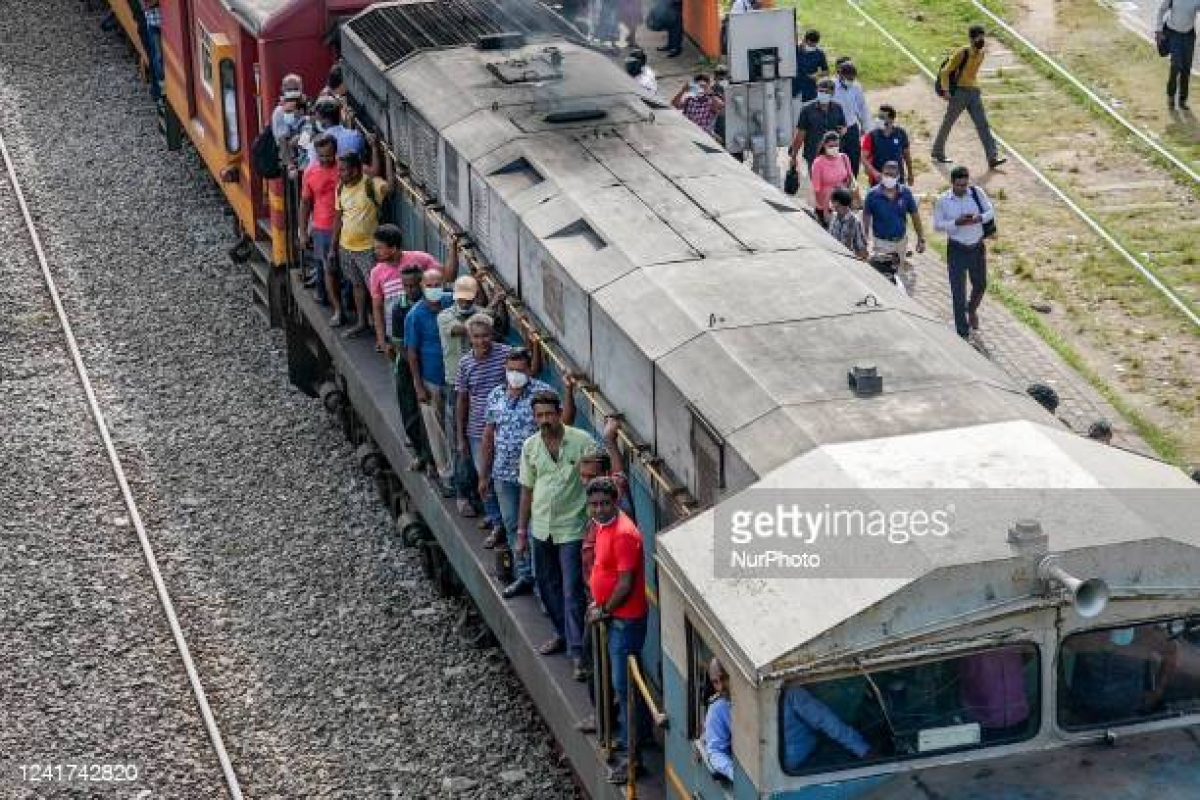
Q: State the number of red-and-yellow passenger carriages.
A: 1